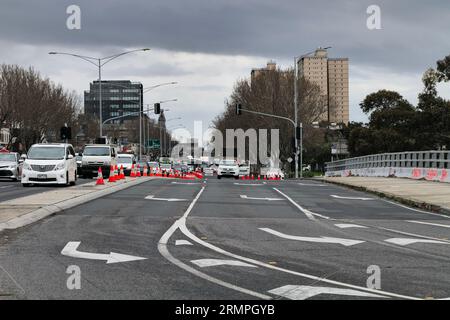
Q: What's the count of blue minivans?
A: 0